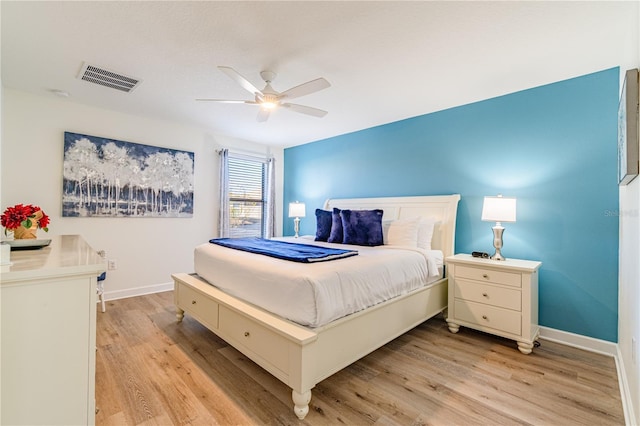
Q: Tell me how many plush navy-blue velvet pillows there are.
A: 3